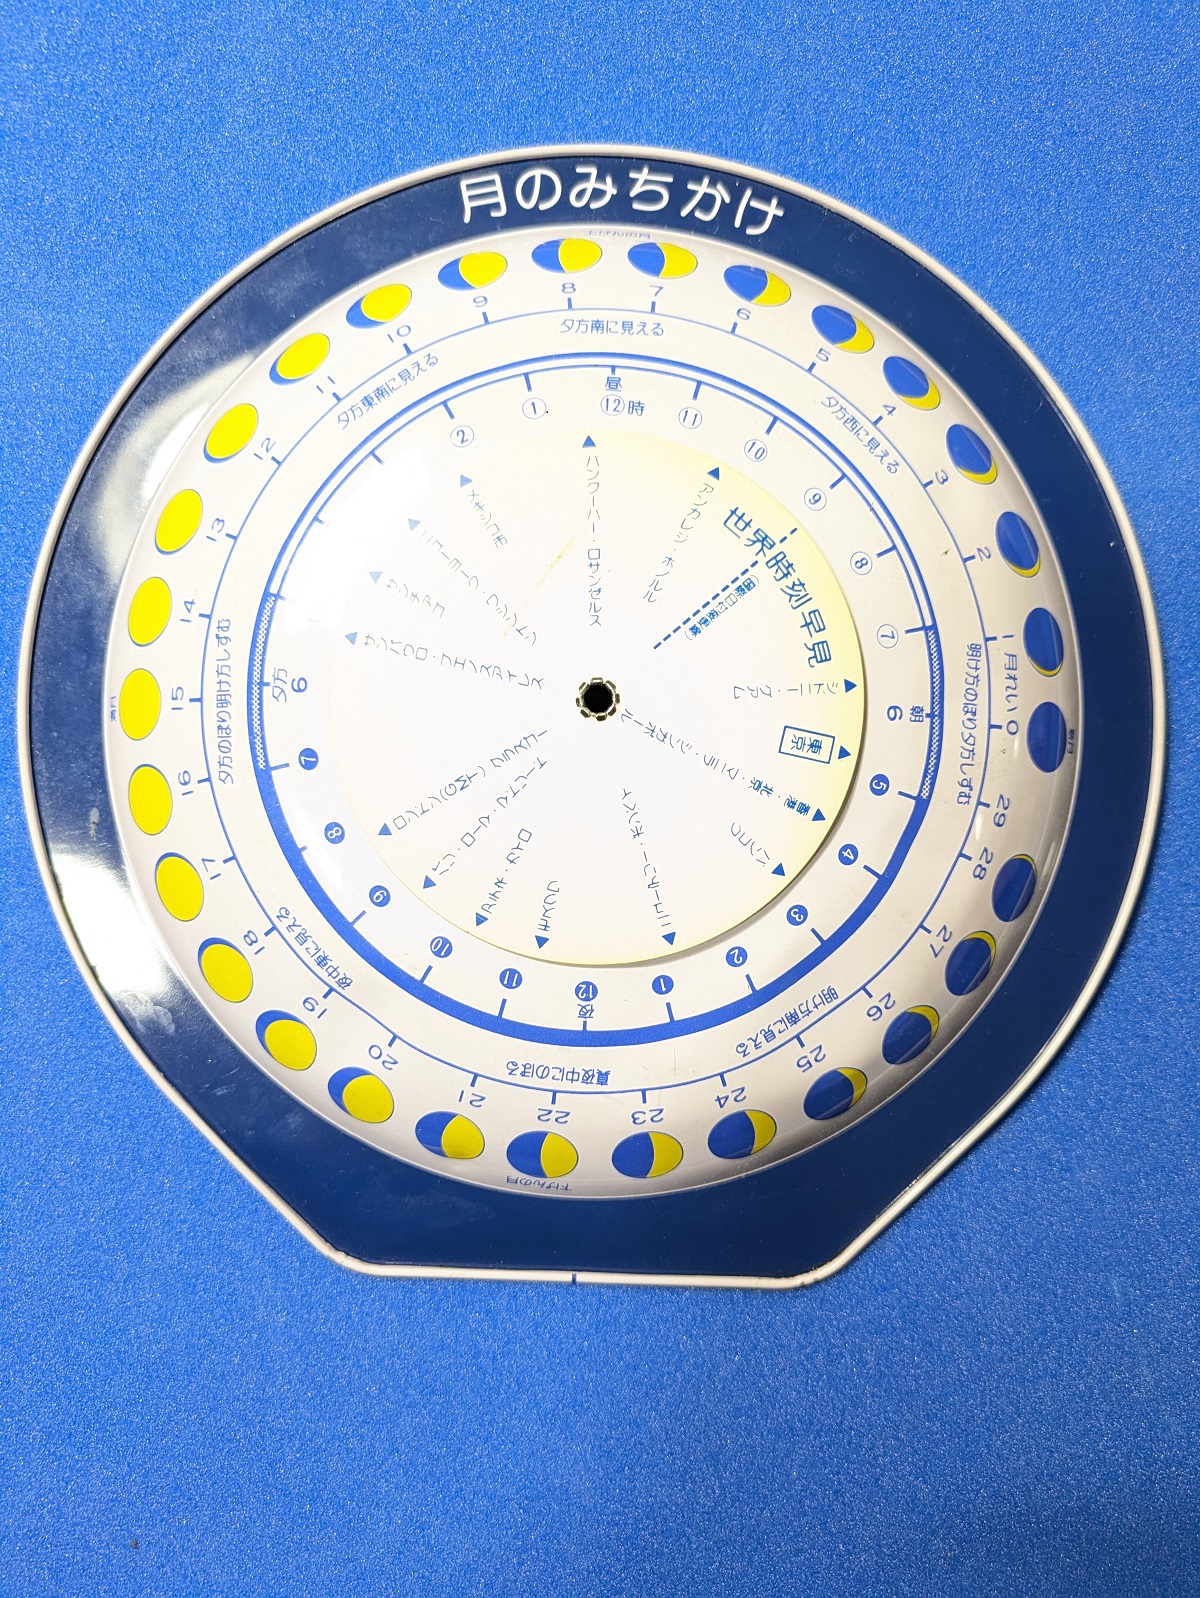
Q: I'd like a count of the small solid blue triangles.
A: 15